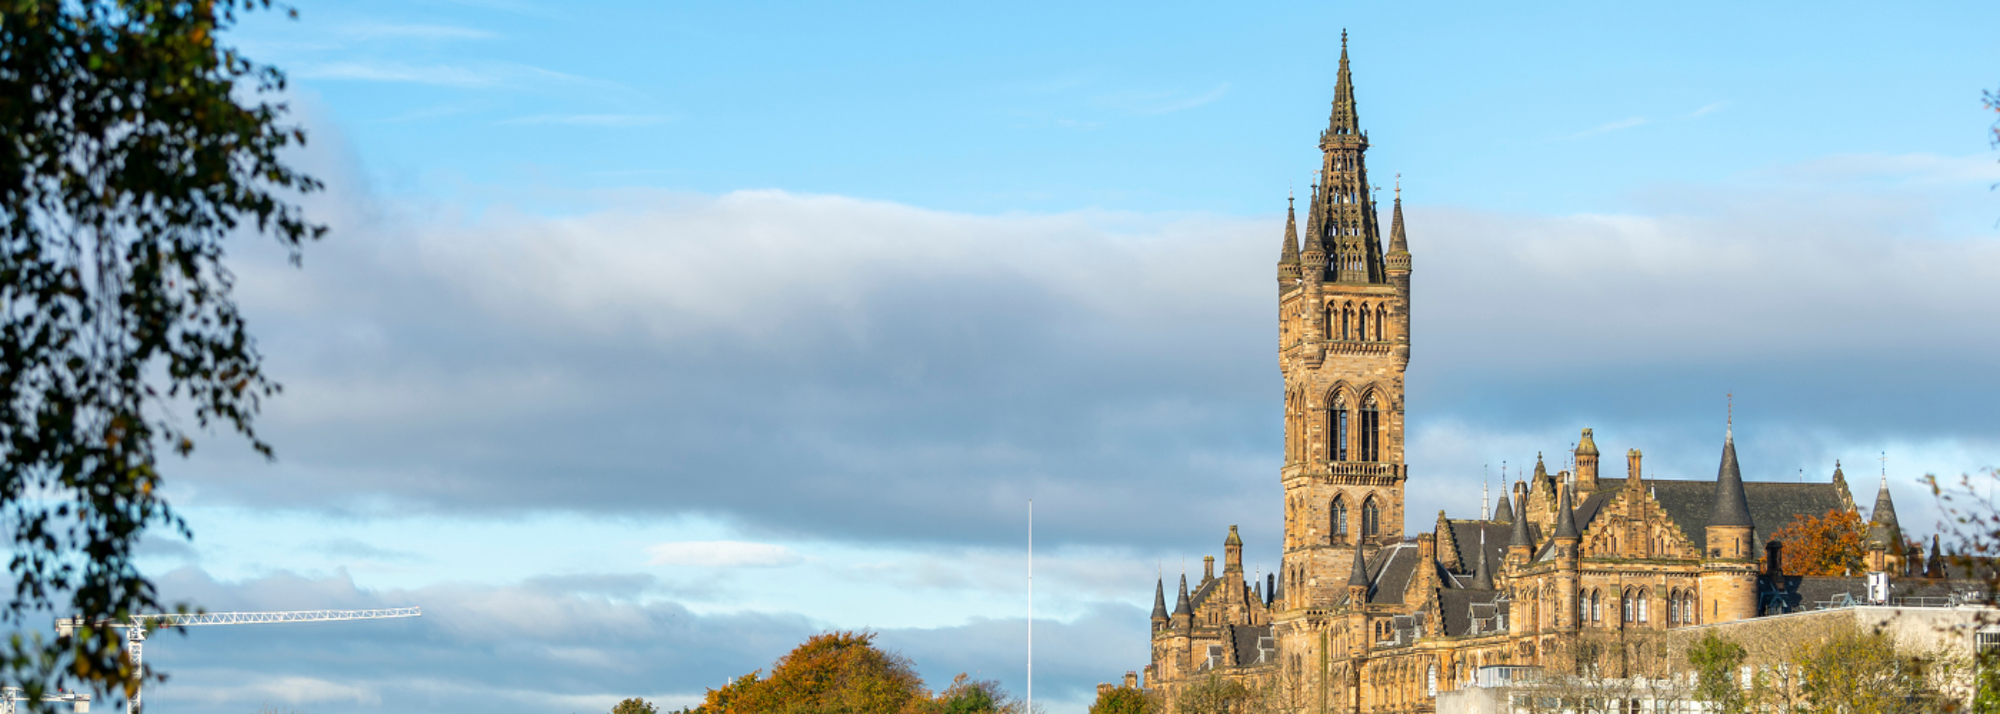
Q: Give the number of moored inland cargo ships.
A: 0